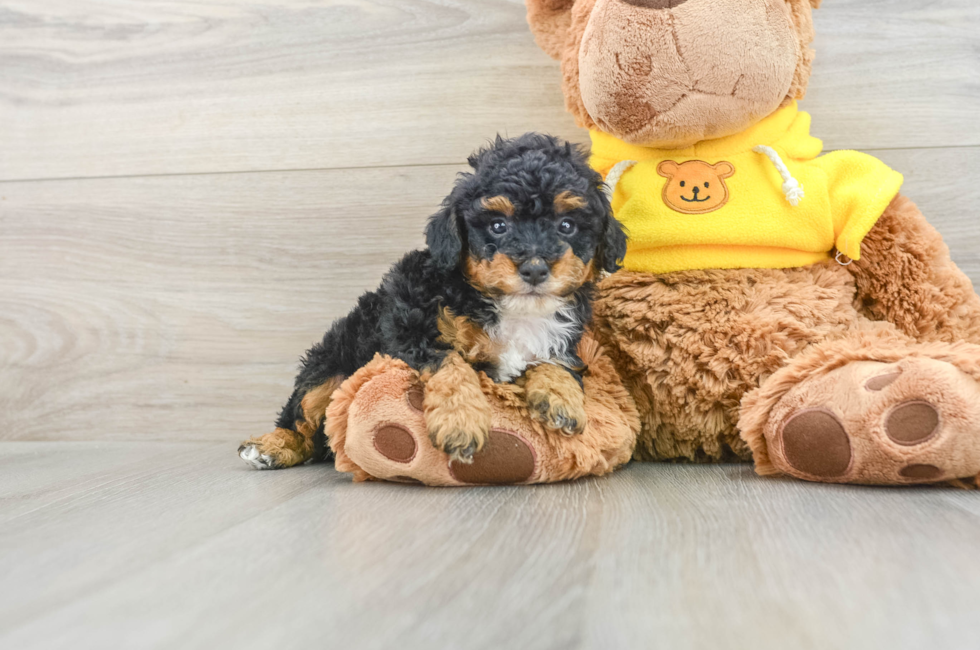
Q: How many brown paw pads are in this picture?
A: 8